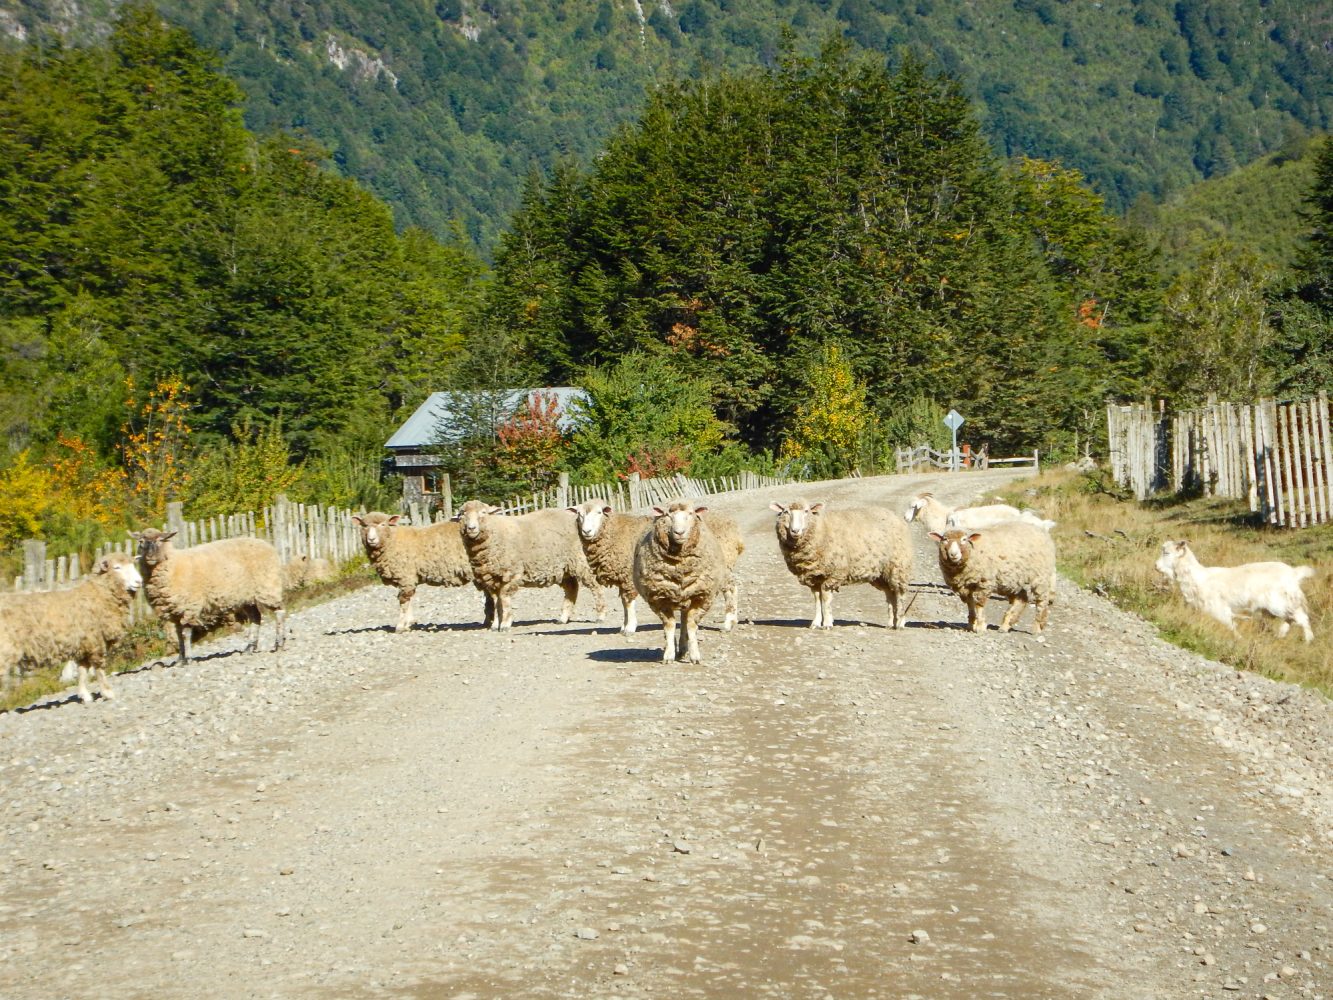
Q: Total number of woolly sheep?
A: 8